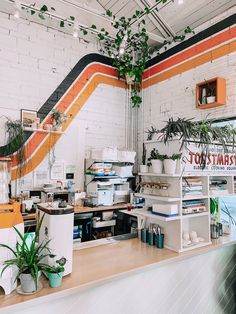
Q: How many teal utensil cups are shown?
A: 3